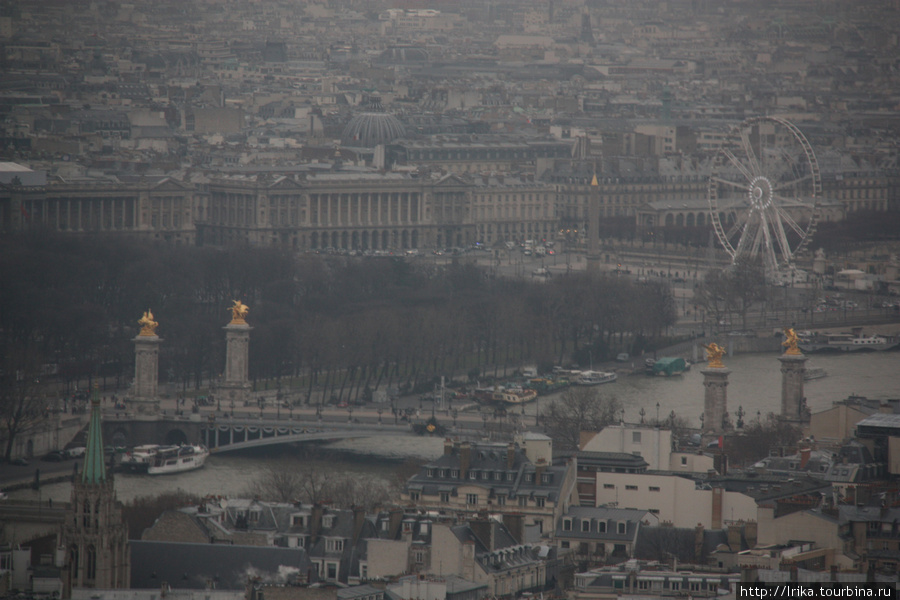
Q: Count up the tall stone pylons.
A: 4